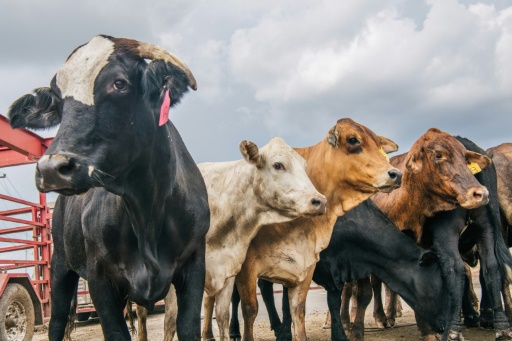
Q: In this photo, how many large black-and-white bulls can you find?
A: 1